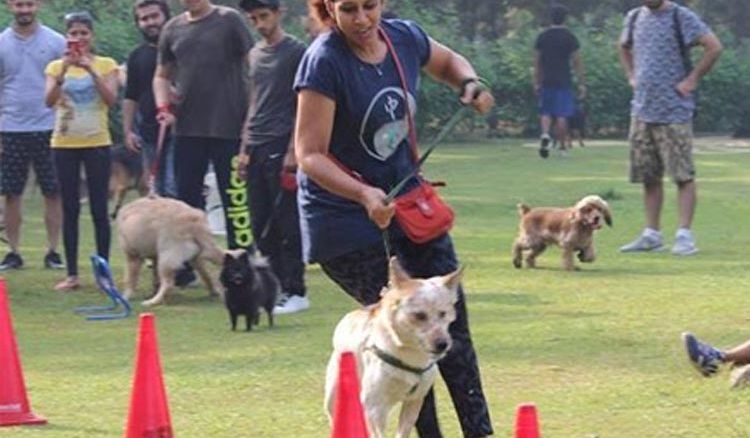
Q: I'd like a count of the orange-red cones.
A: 4